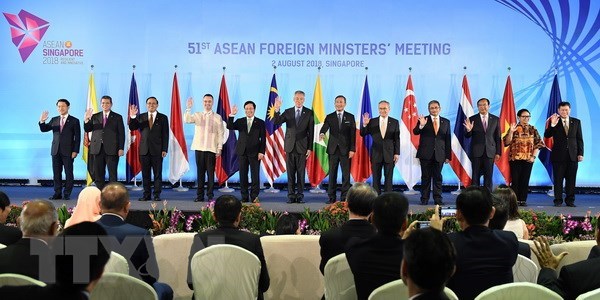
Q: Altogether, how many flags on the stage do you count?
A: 11